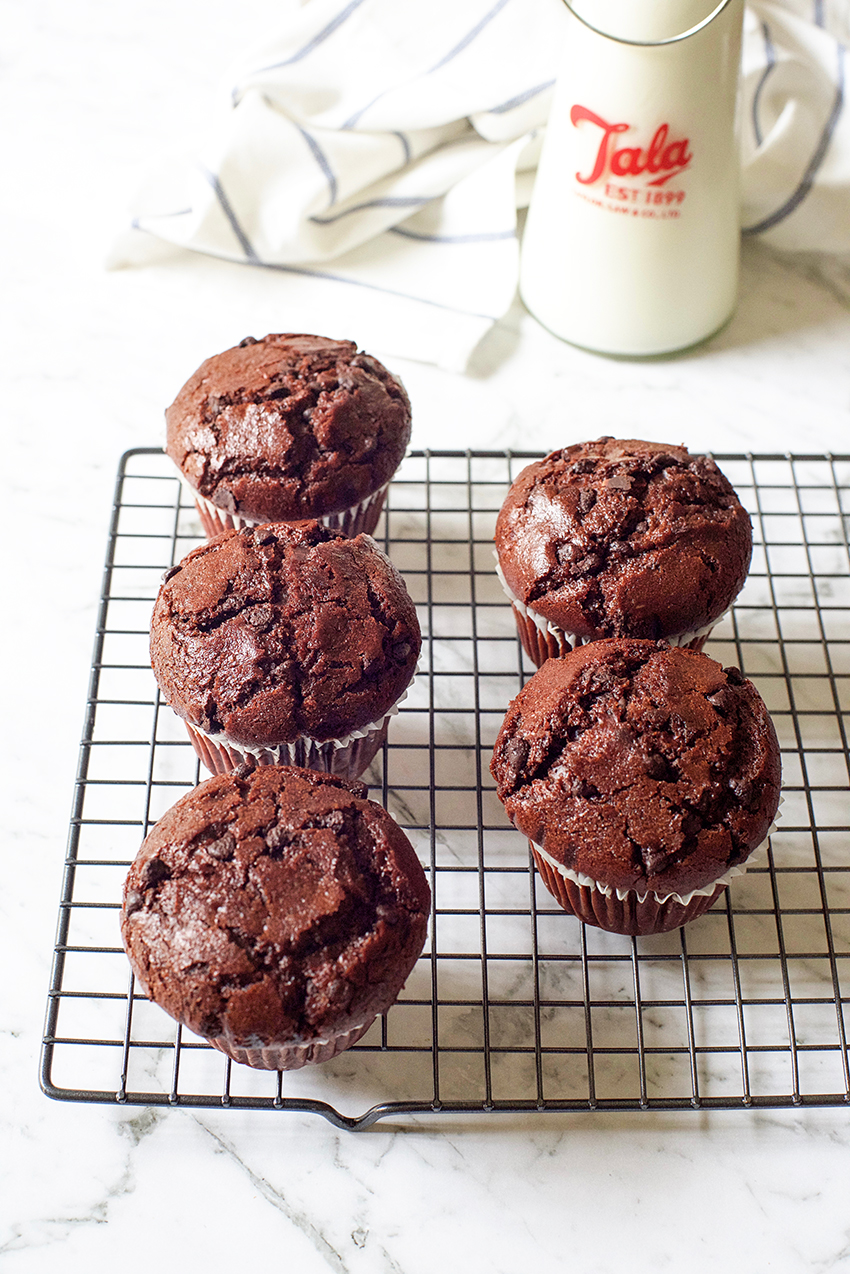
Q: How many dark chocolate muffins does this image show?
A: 5